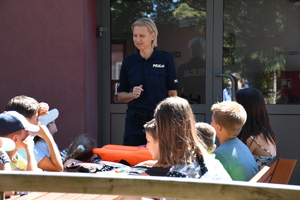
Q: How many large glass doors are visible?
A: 2